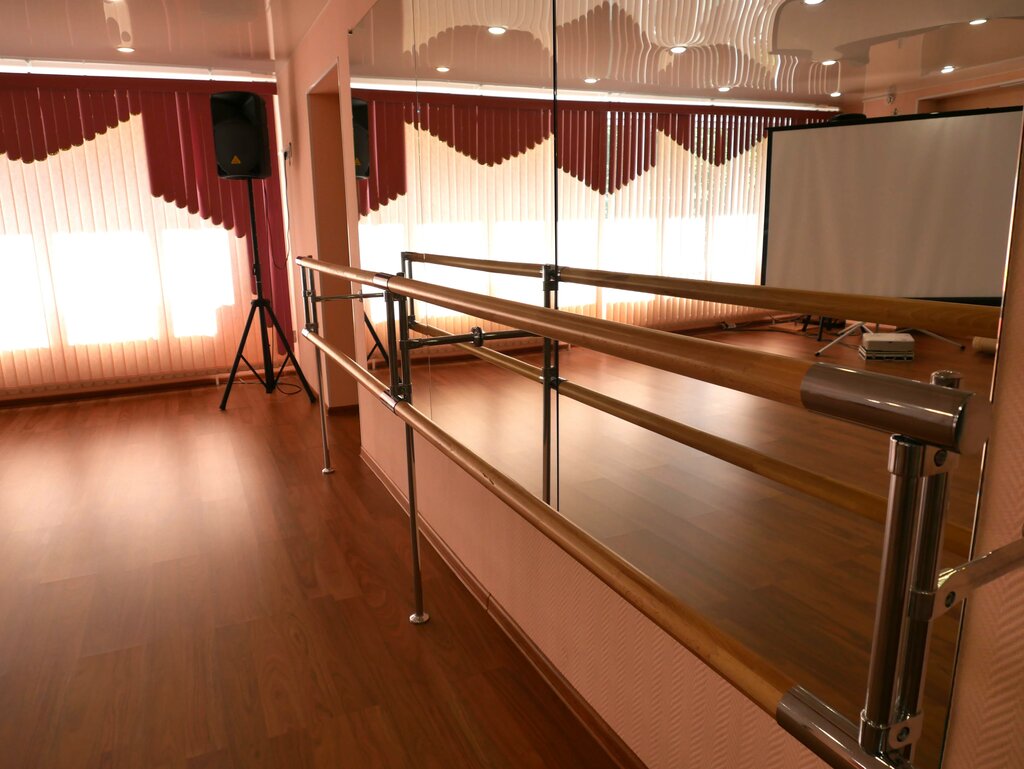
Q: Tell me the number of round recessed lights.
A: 11